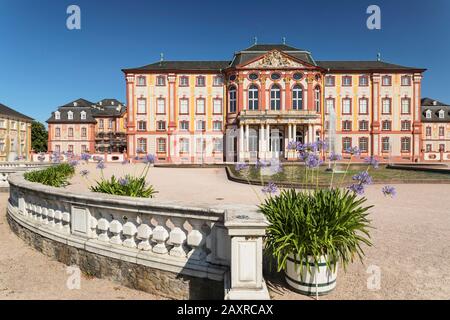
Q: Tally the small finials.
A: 4